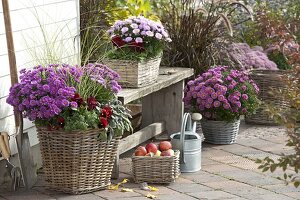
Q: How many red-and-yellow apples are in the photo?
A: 5